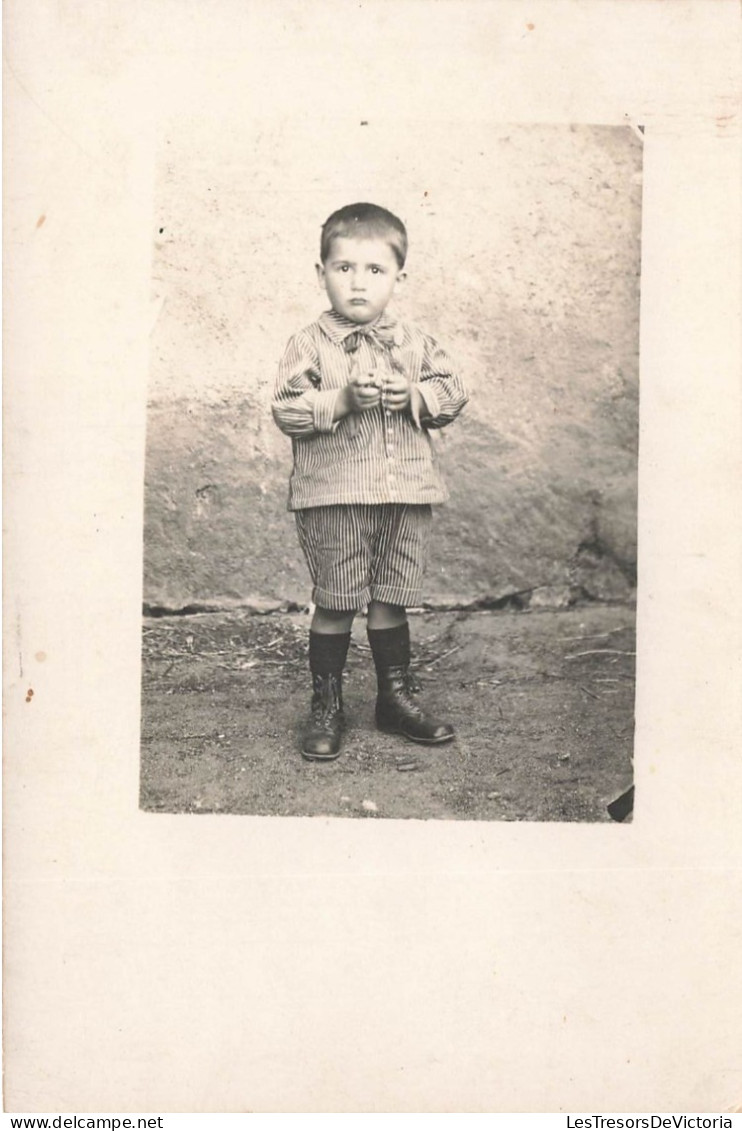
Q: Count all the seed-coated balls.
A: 0